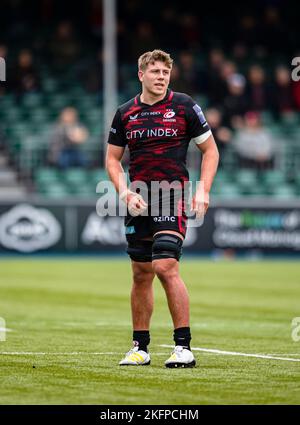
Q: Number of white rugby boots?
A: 2